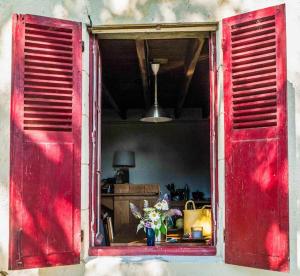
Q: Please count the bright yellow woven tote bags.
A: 1